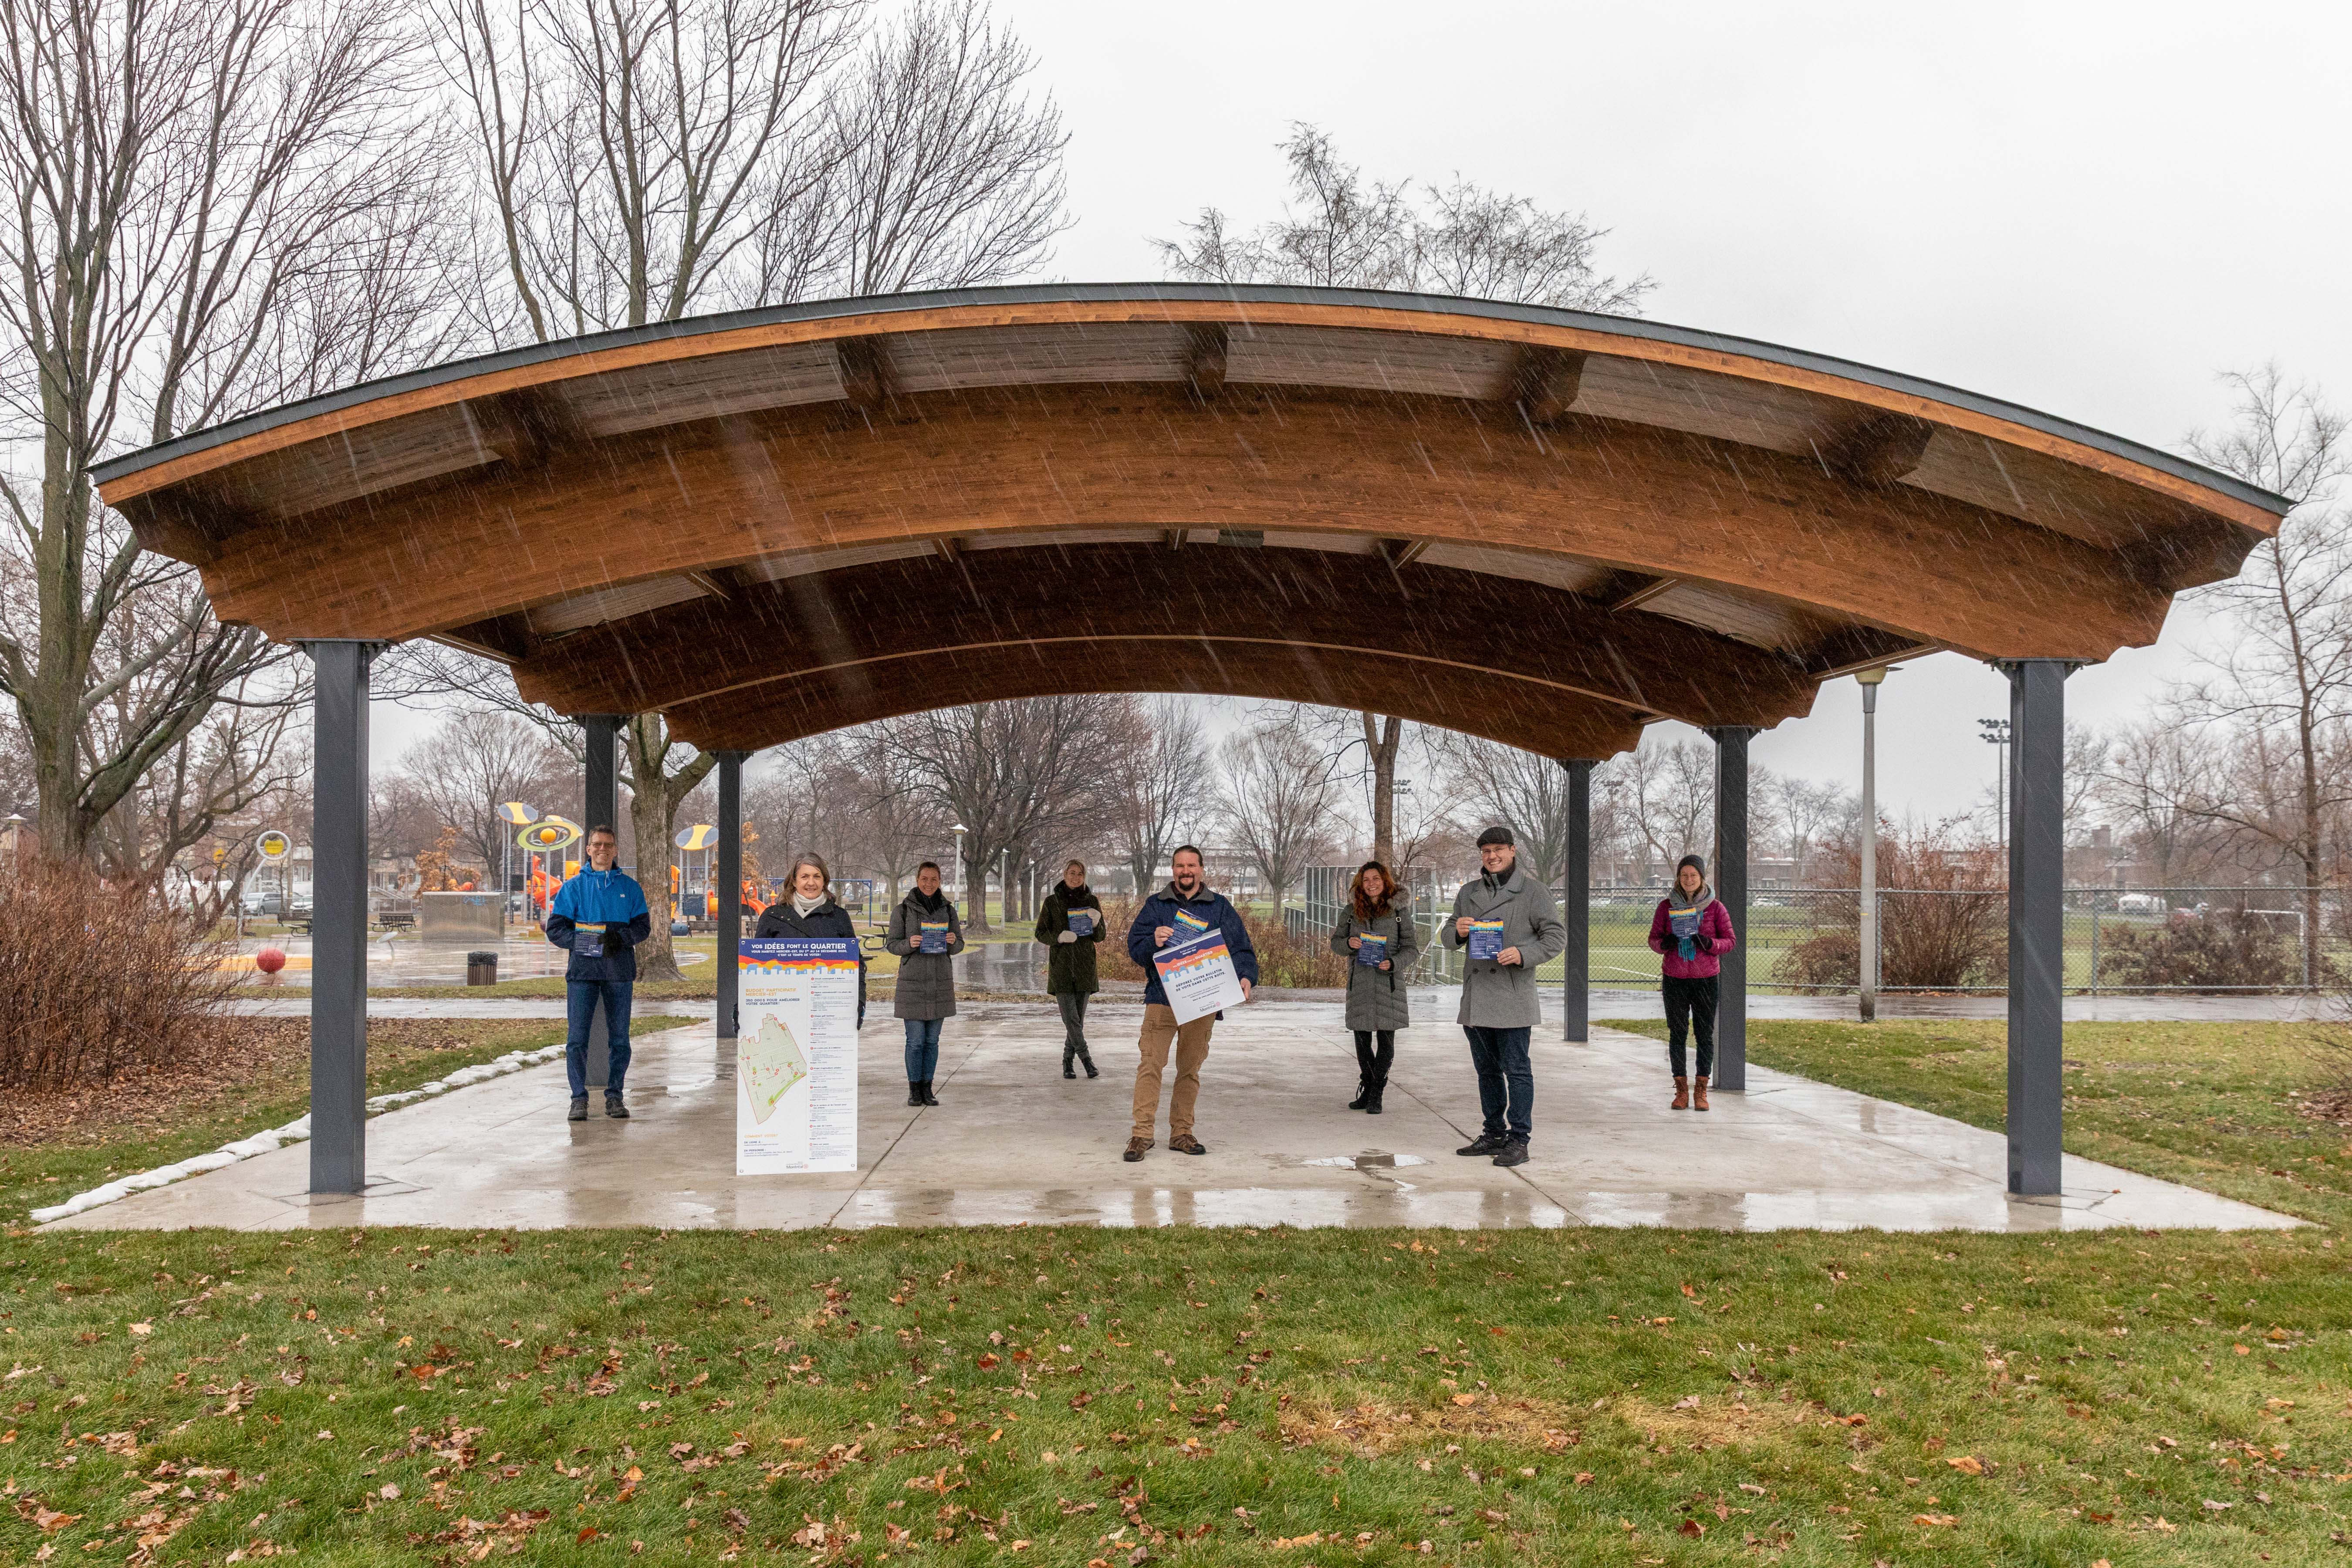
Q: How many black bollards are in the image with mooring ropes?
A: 0